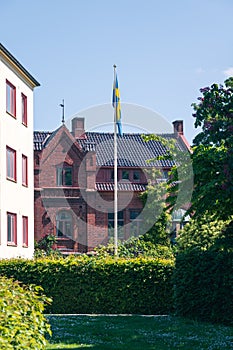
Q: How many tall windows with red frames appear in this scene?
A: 6